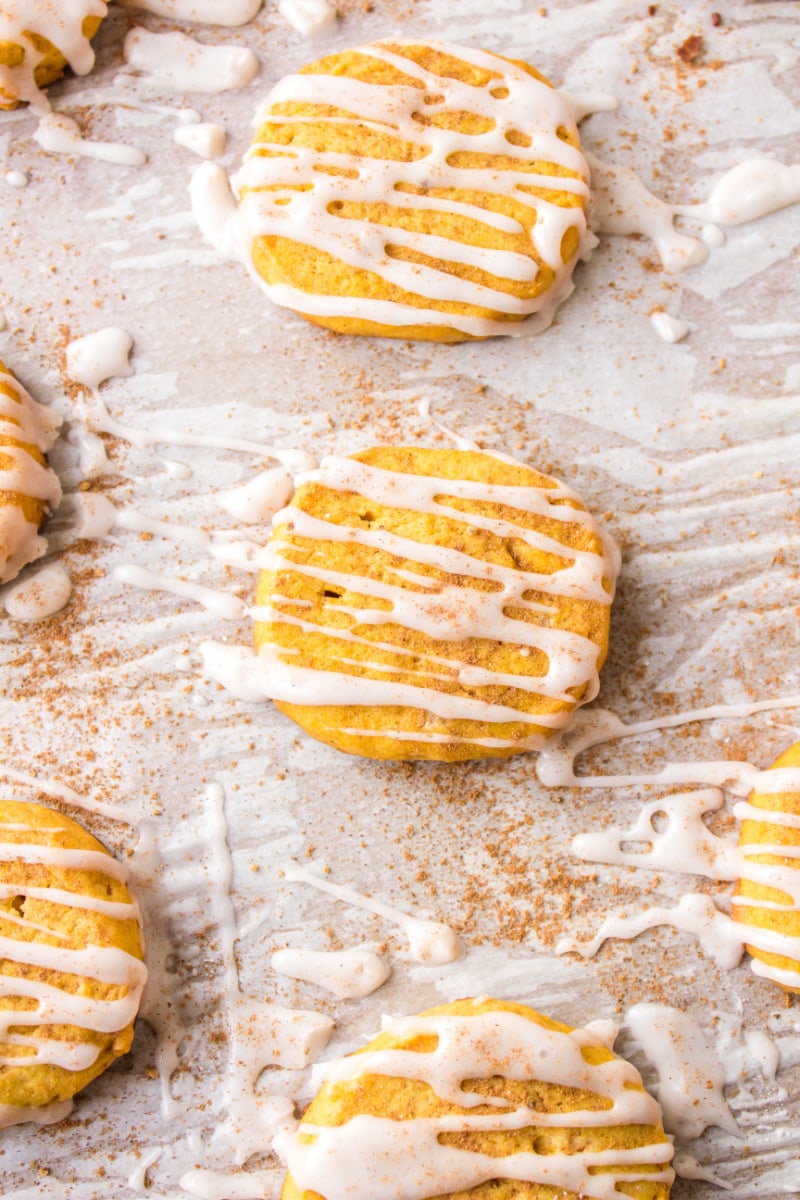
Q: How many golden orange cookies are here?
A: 7